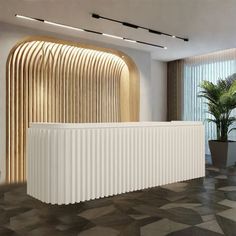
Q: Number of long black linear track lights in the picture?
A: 2